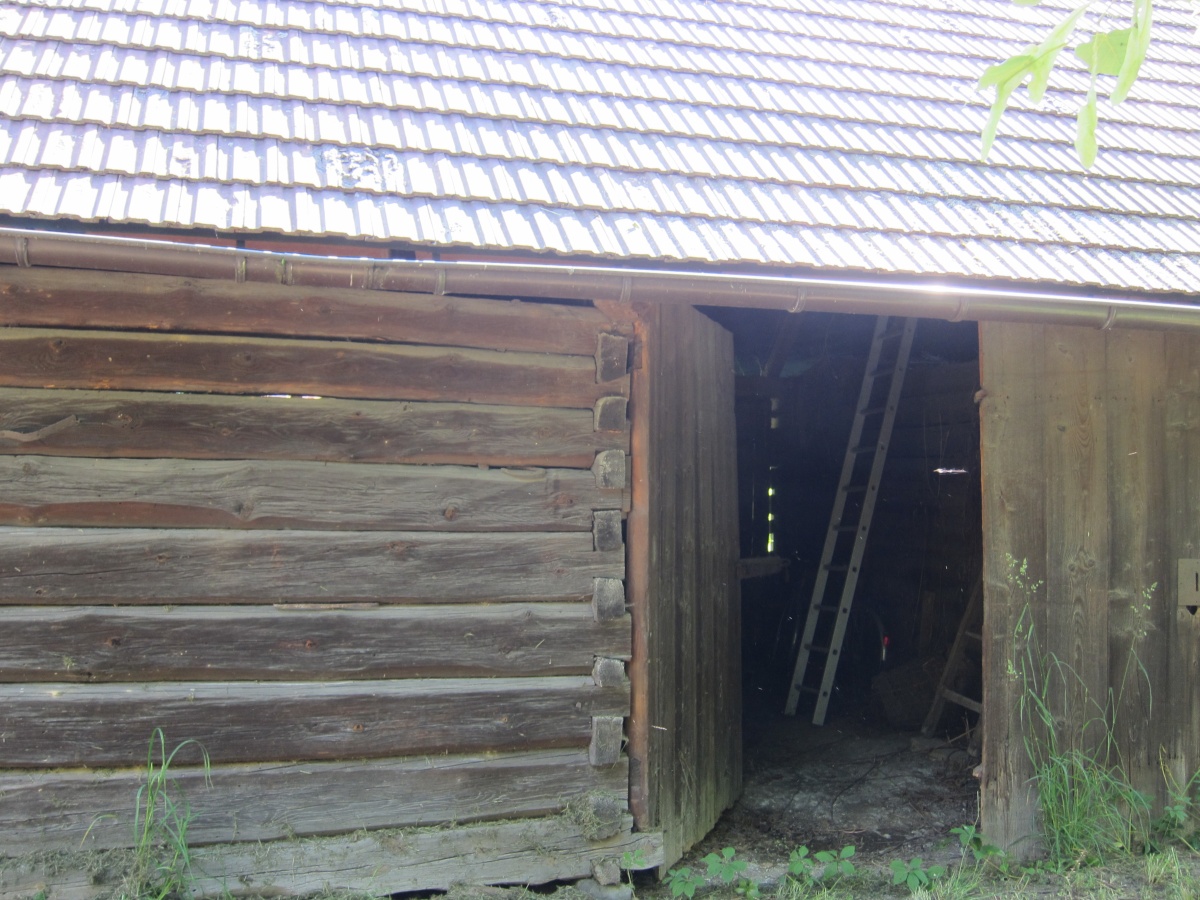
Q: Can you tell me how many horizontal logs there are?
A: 9